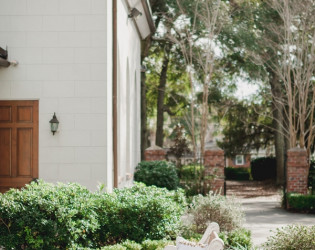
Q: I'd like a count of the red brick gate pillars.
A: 3